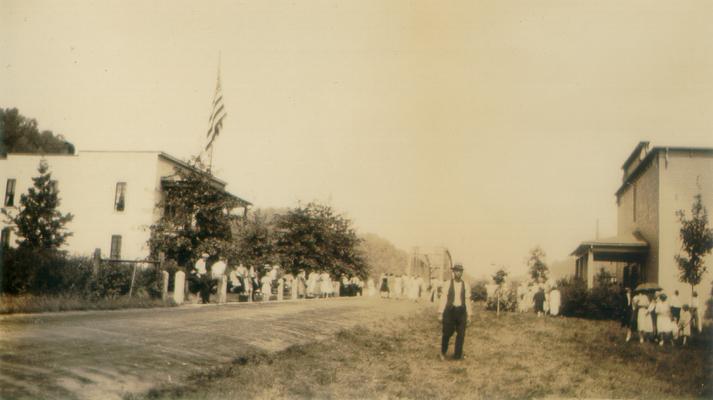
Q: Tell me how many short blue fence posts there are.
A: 0